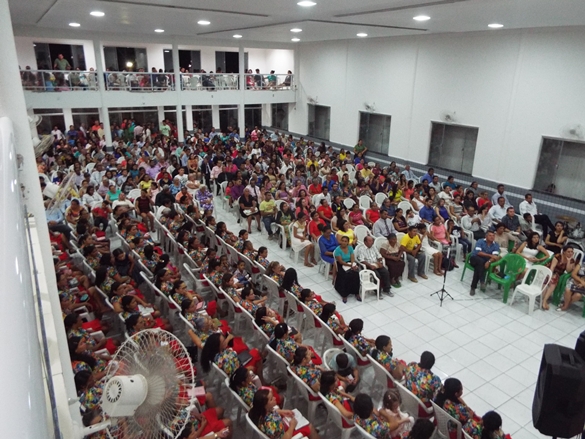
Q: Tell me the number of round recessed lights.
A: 11